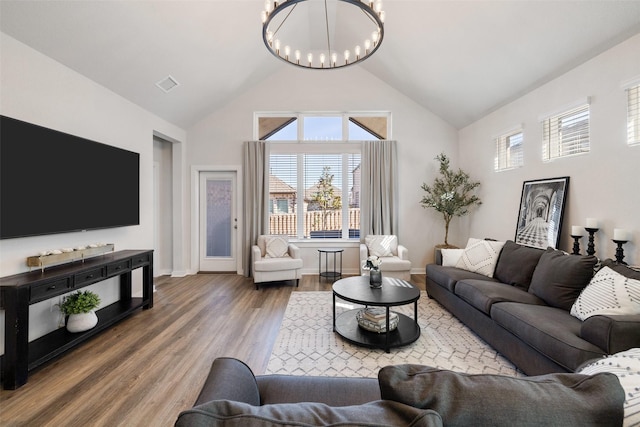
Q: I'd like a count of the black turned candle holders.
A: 3